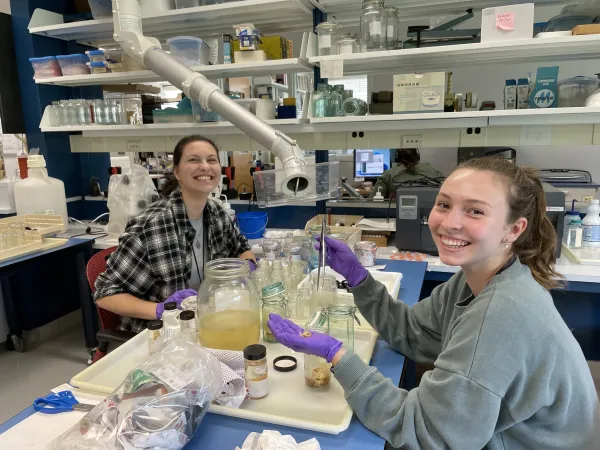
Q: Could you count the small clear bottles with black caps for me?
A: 4